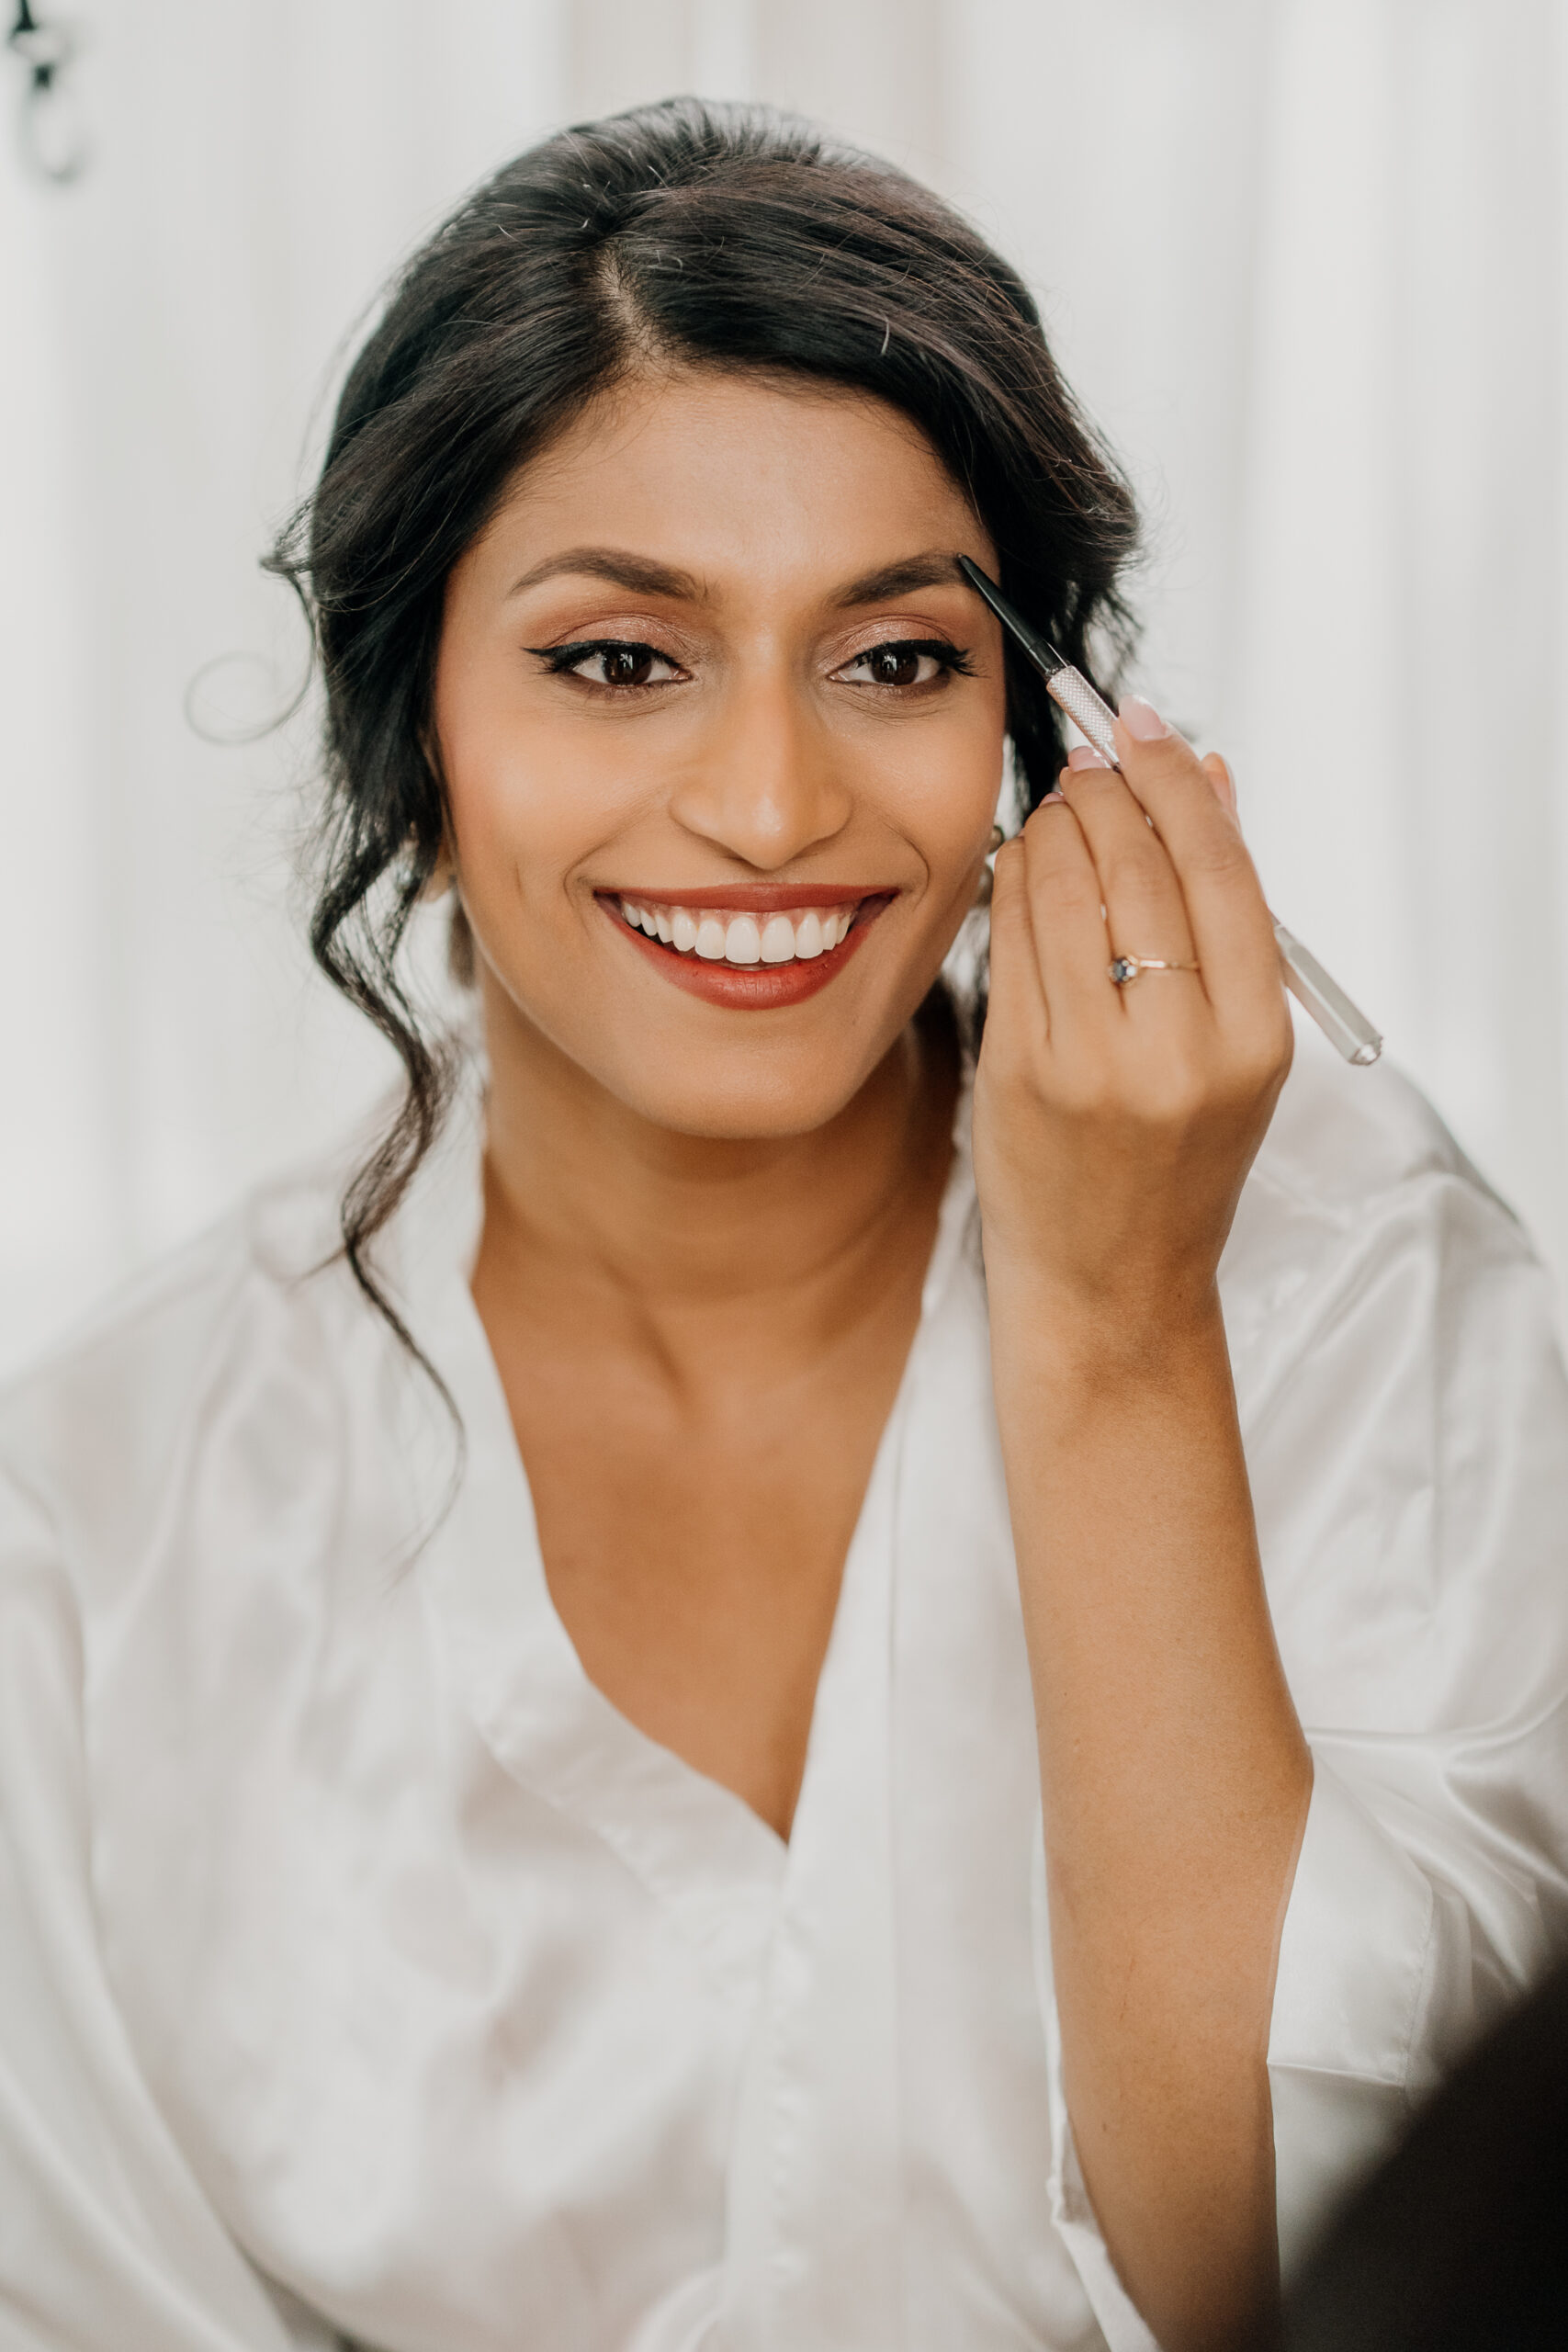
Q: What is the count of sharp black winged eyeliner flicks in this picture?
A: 2